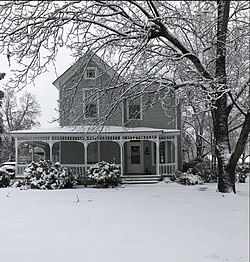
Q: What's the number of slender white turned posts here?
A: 6